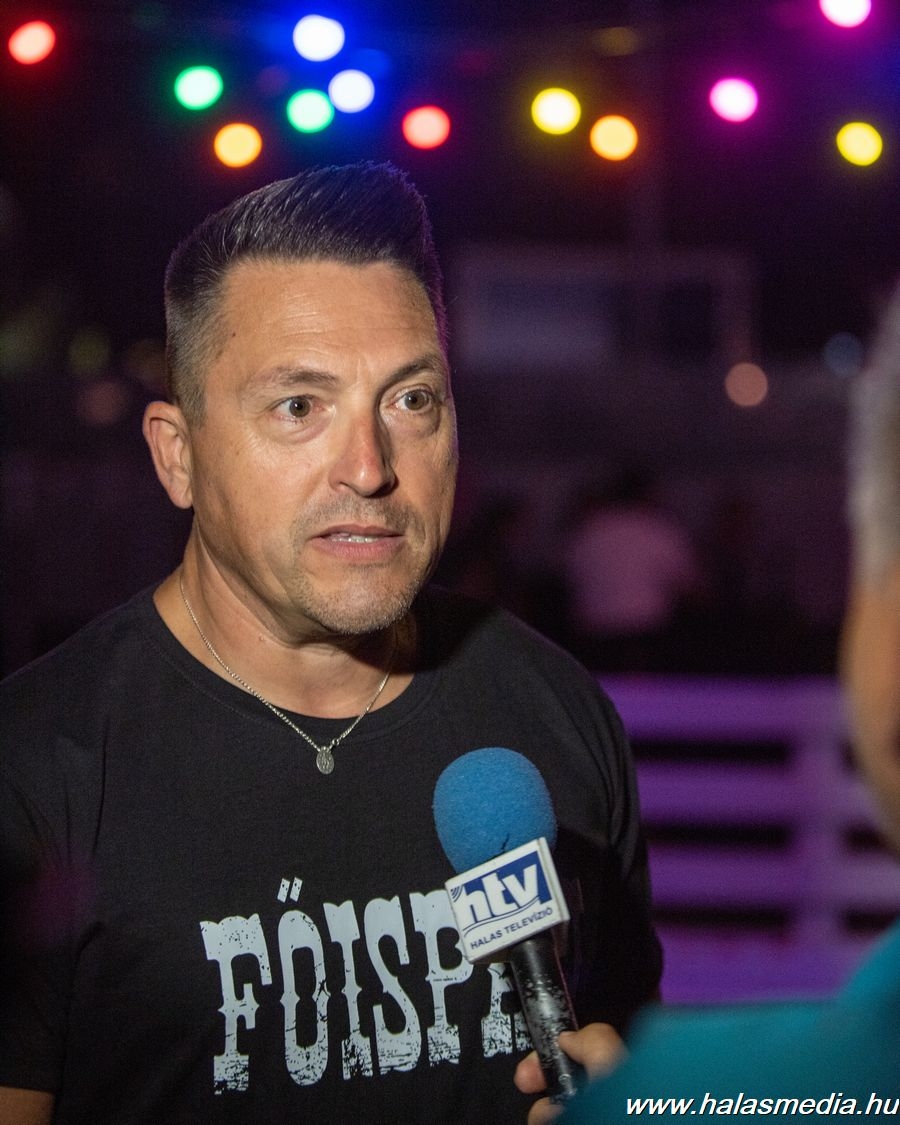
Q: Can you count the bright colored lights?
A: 12